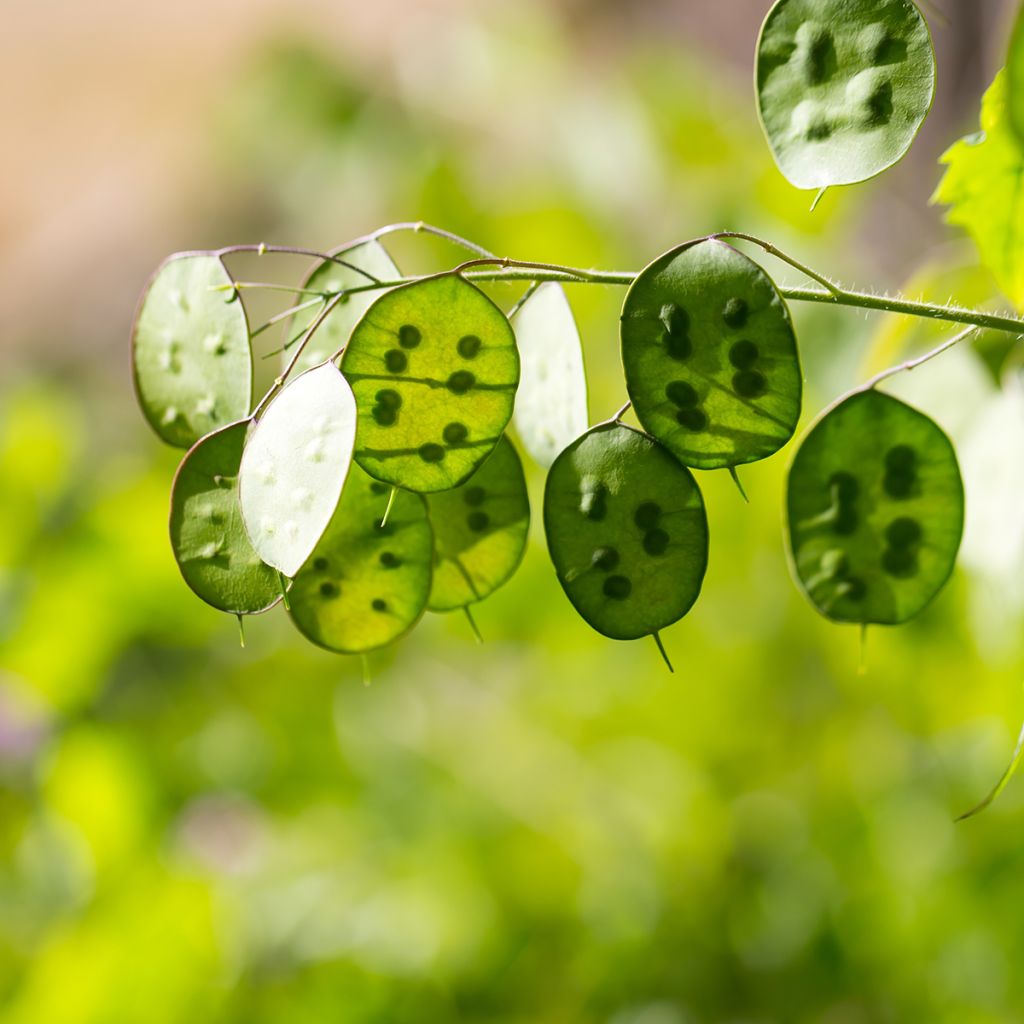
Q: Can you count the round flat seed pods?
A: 12